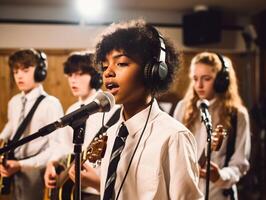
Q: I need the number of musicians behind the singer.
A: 3